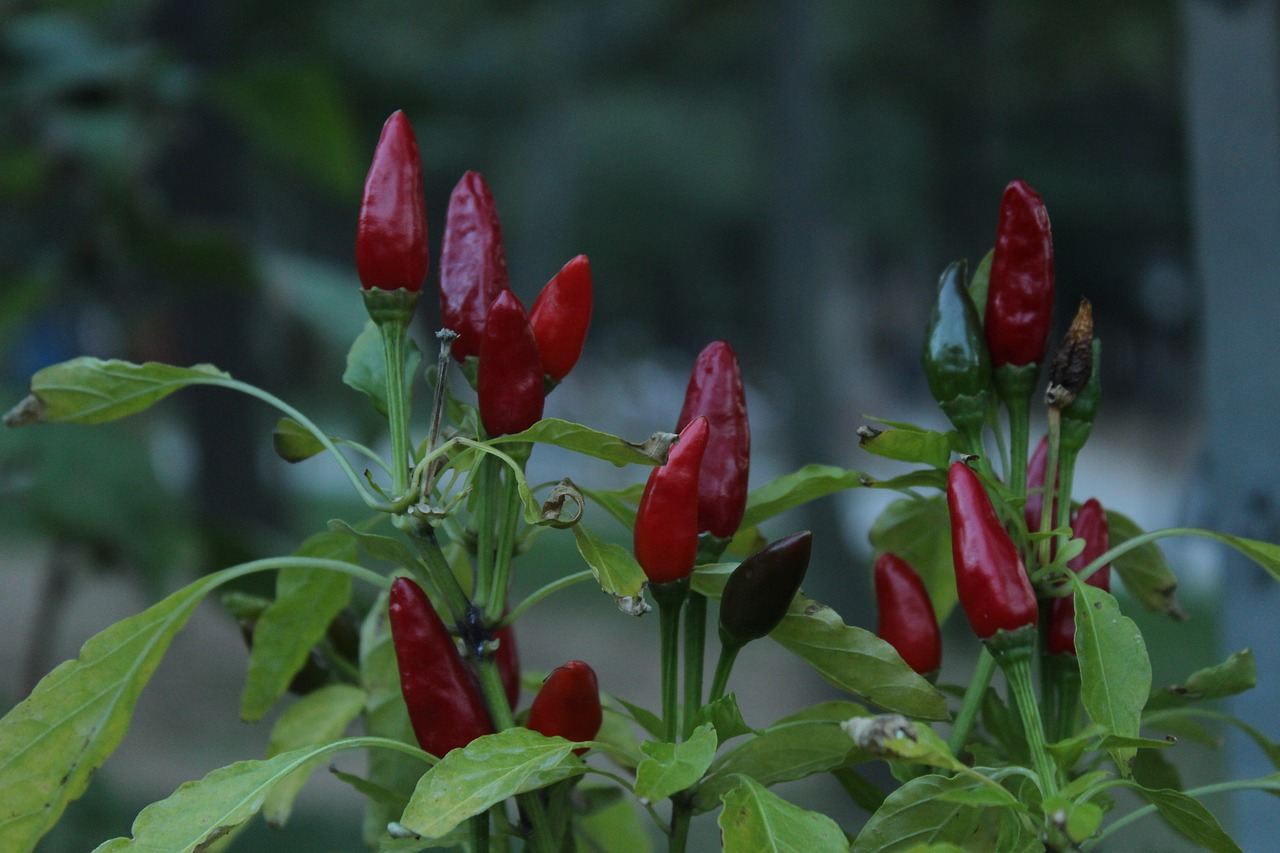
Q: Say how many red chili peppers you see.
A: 14